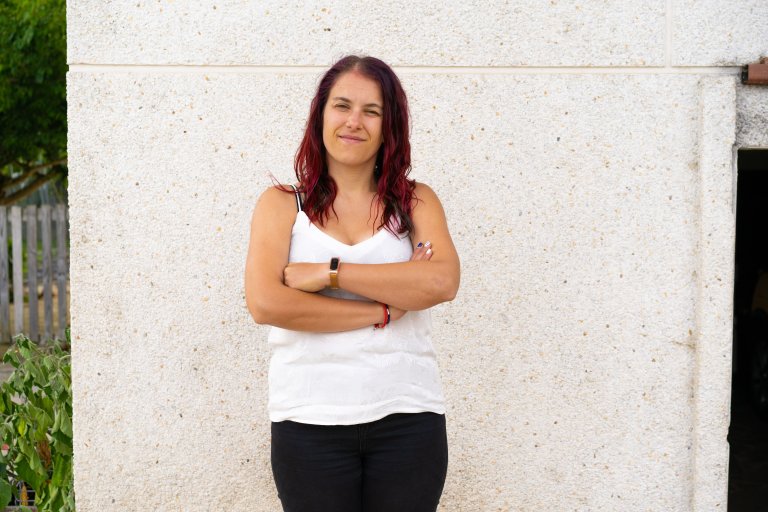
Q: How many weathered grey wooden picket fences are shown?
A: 1